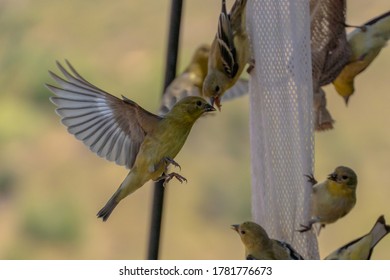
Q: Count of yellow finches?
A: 7